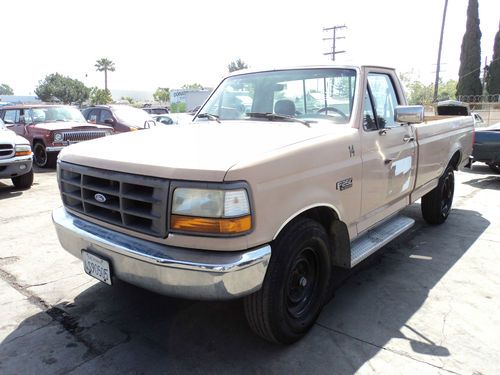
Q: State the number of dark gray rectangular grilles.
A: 1